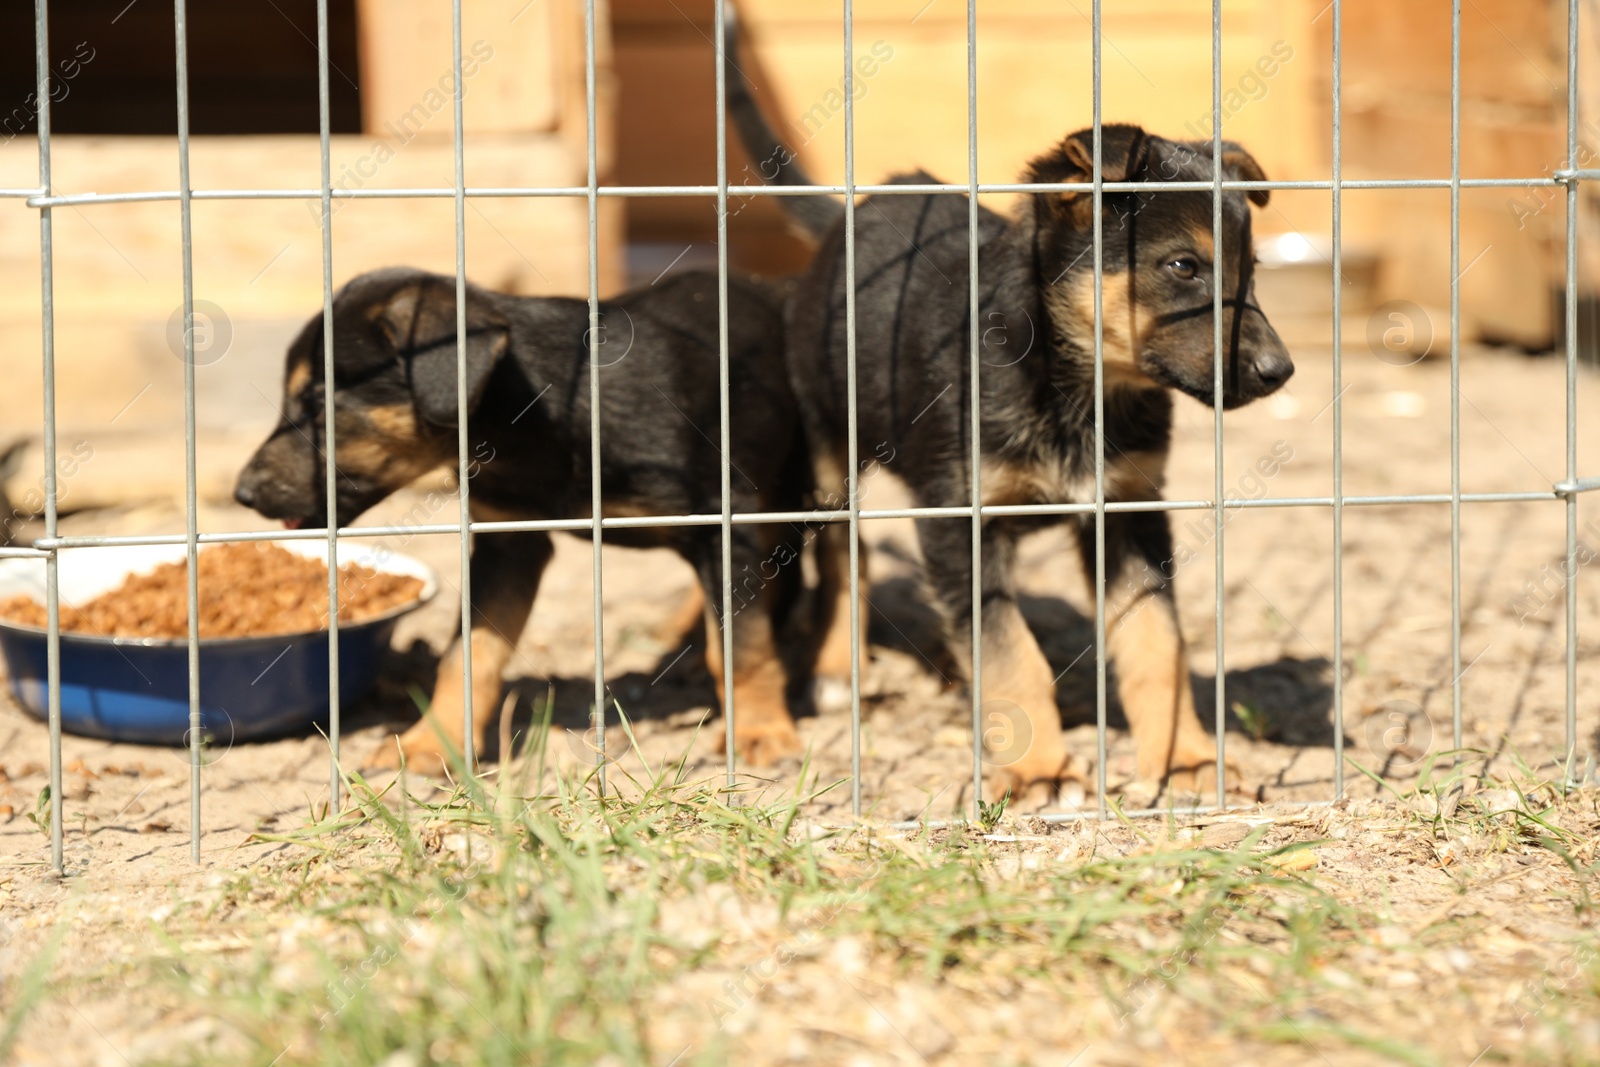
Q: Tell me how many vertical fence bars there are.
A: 13